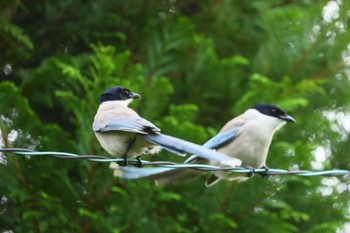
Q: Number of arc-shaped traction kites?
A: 0